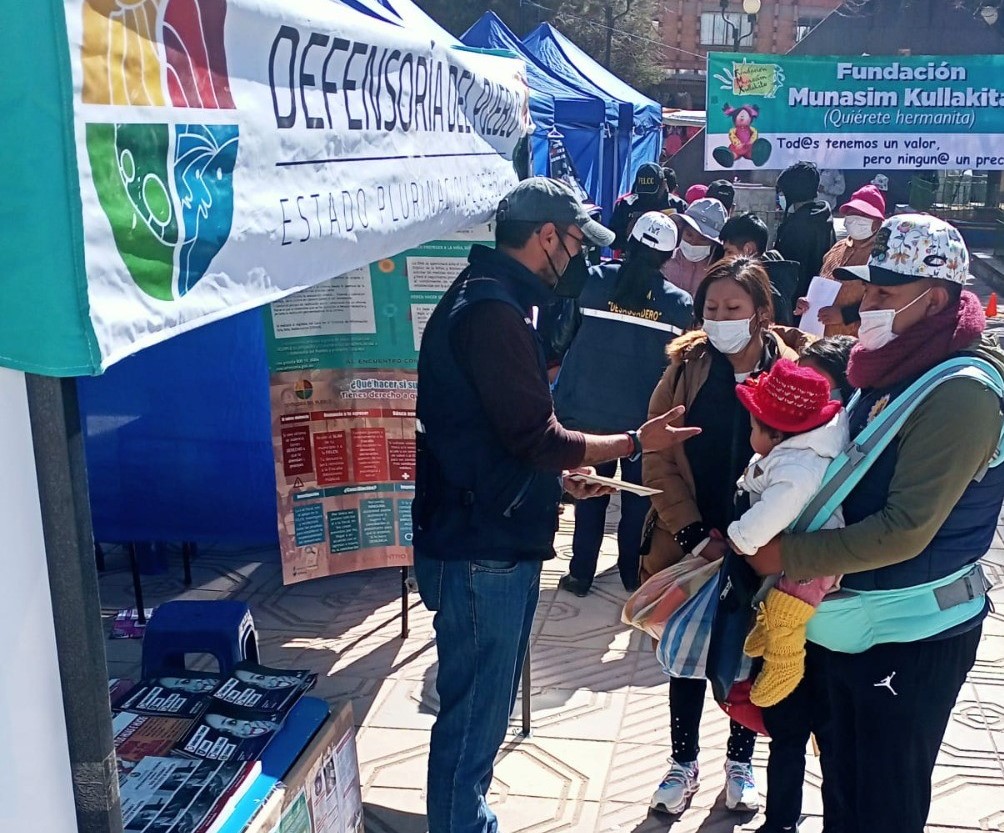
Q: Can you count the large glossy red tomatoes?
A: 0